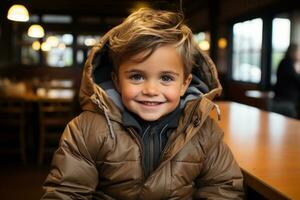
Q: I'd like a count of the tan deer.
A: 0